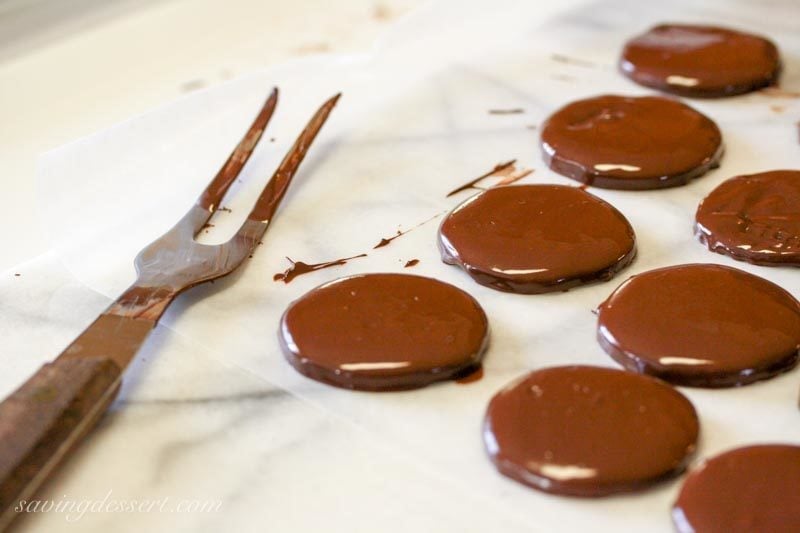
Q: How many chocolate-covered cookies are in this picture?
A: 8